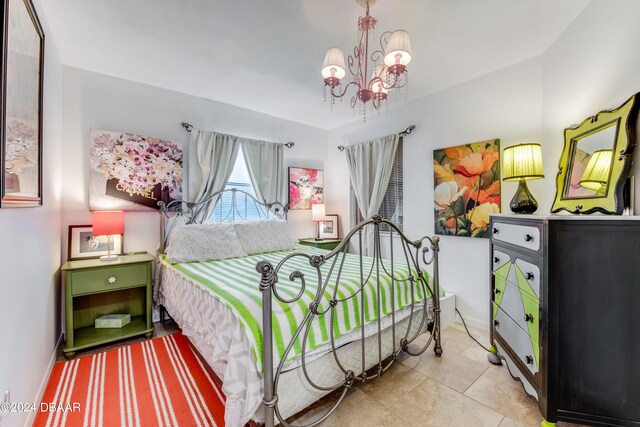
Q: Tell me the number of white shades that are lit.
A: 4